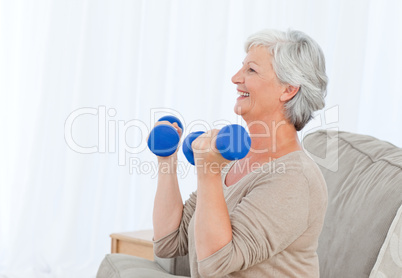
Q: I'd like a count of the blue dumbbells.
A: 2